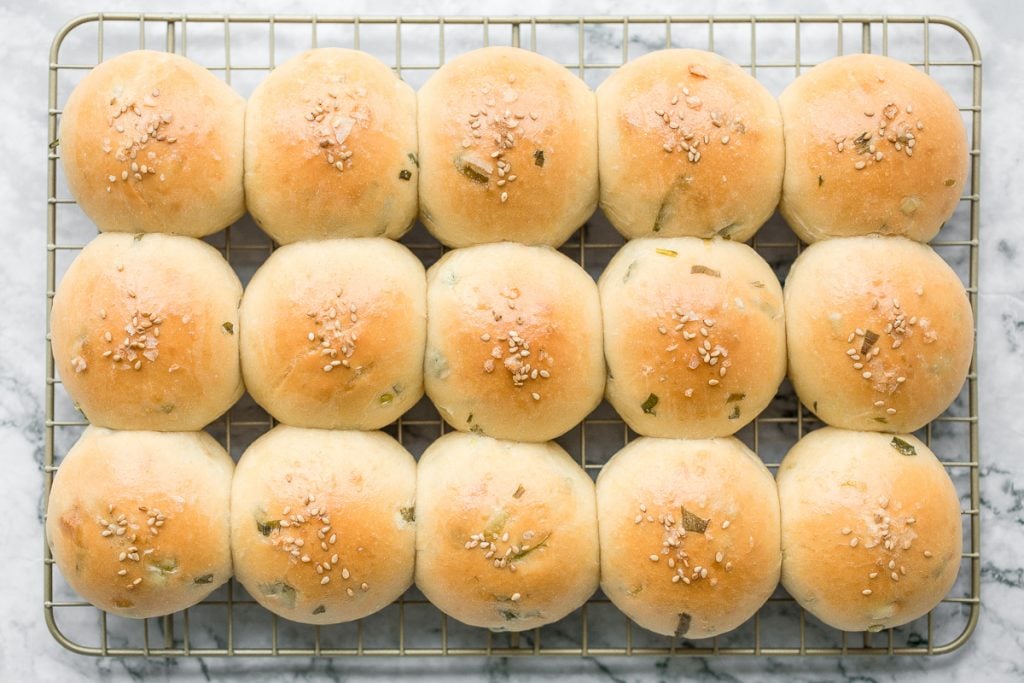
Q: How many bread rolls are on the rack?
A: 15